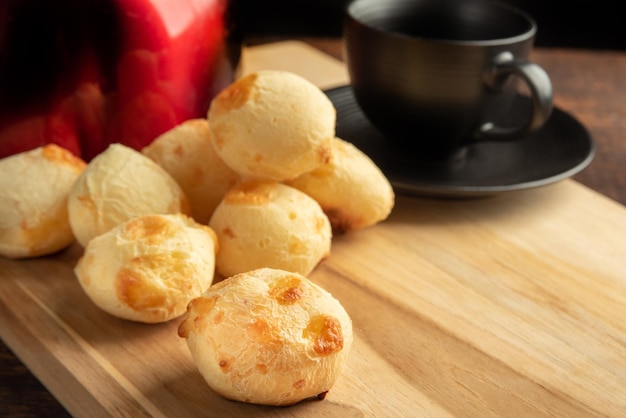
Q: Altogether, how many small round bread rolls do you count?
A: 8